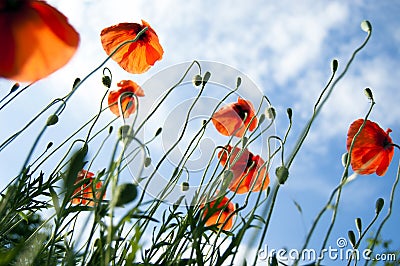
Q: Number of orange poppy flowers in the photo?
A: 8